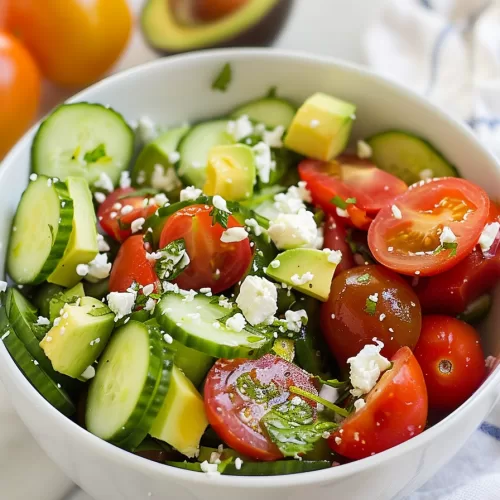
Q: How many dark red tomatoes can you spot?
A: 1